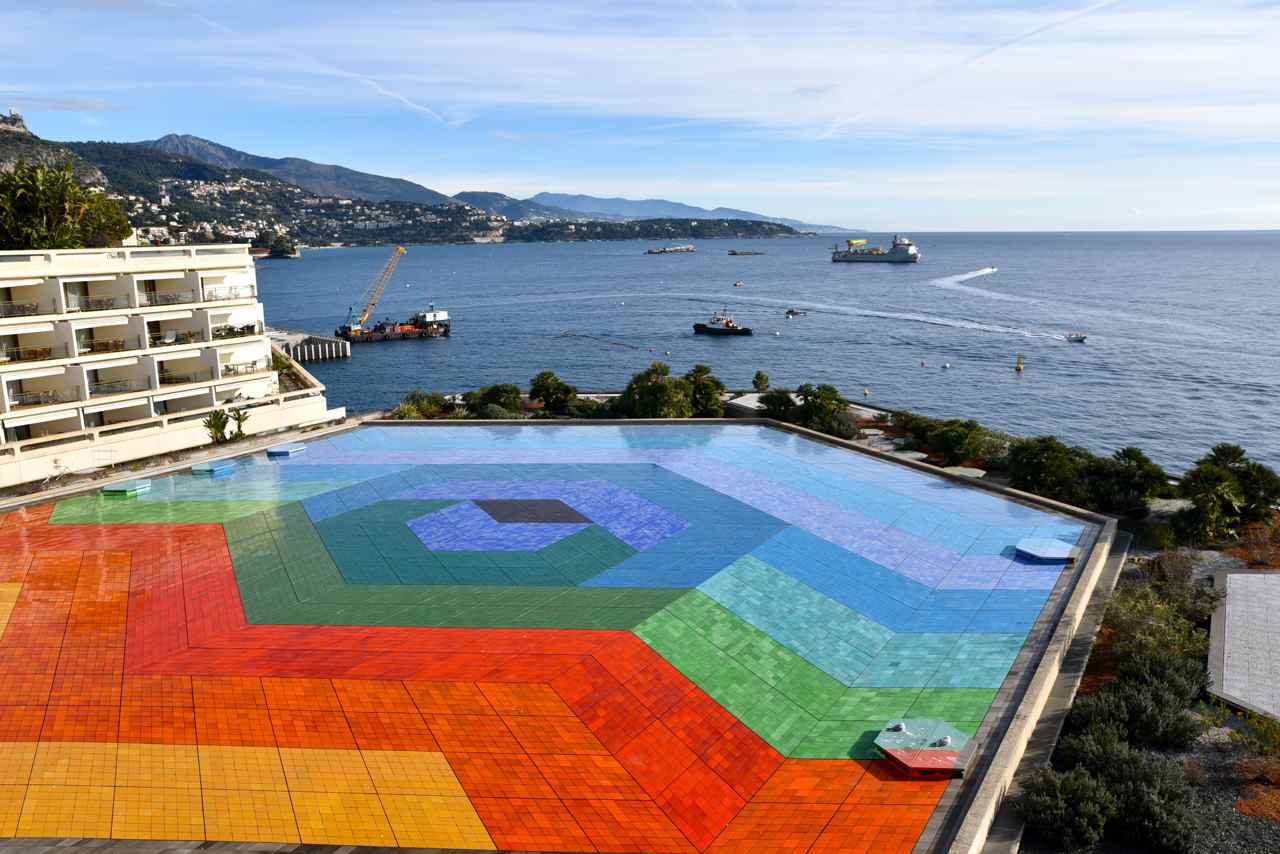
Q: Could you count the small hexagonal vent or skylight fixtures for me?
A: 5